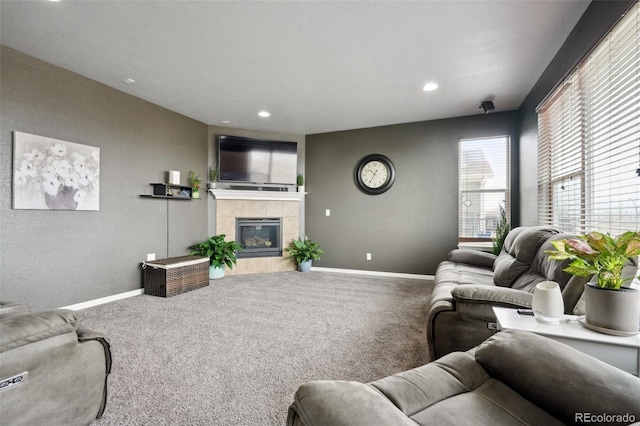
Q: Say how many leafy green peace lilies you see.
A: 2